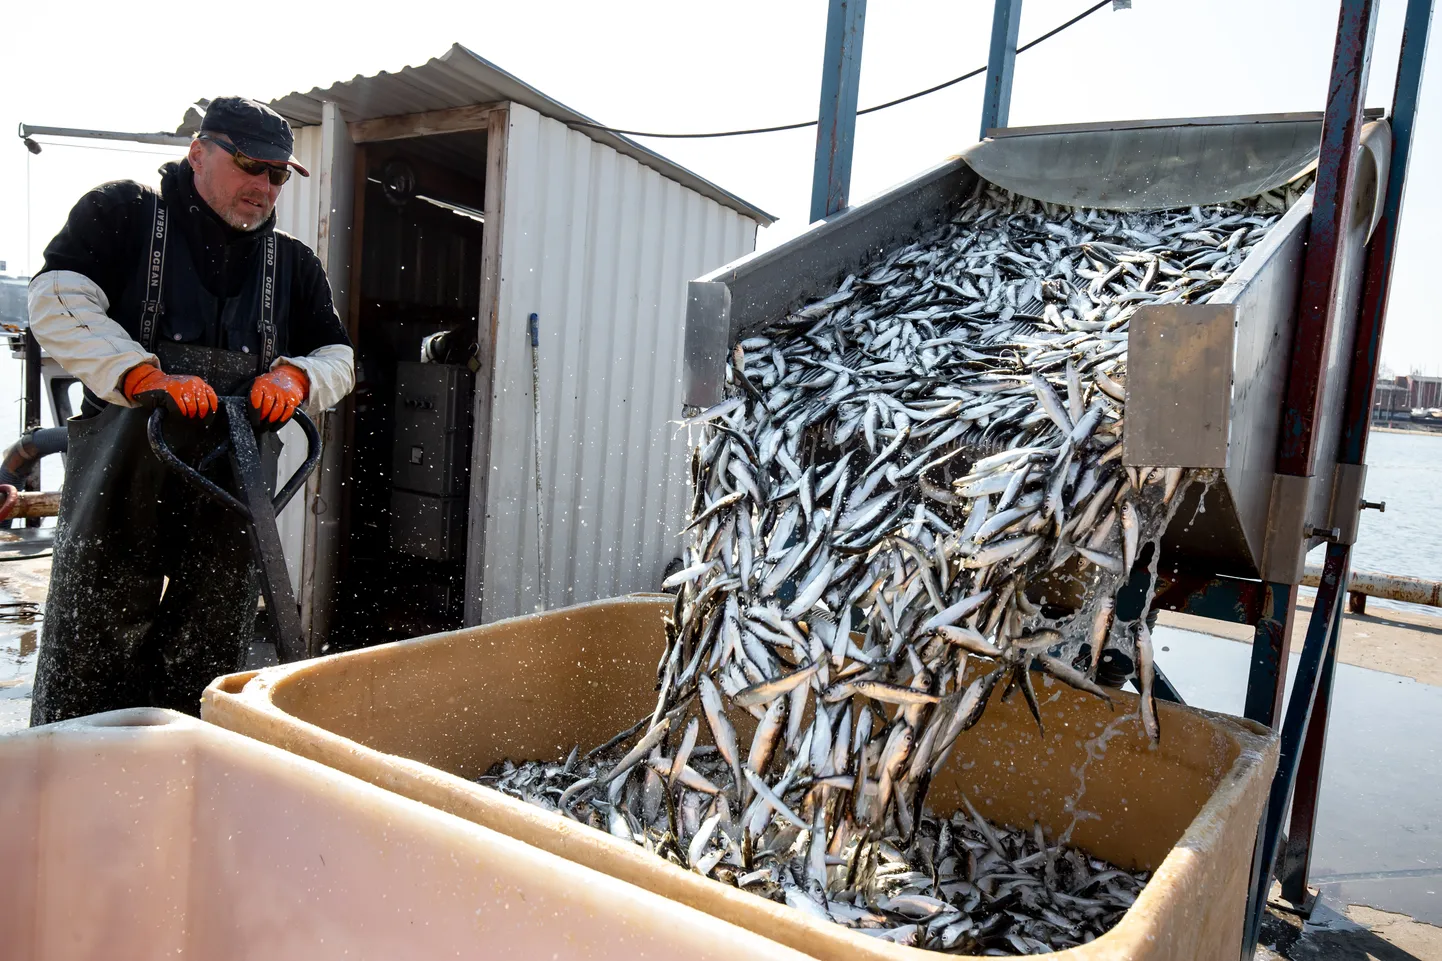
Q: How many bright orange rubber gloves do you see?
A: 2